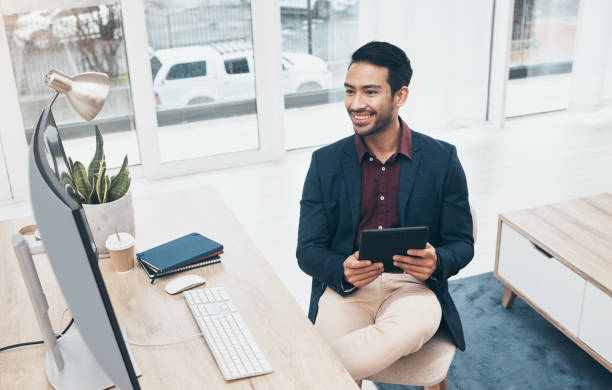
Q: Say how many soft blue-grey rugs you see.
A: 1